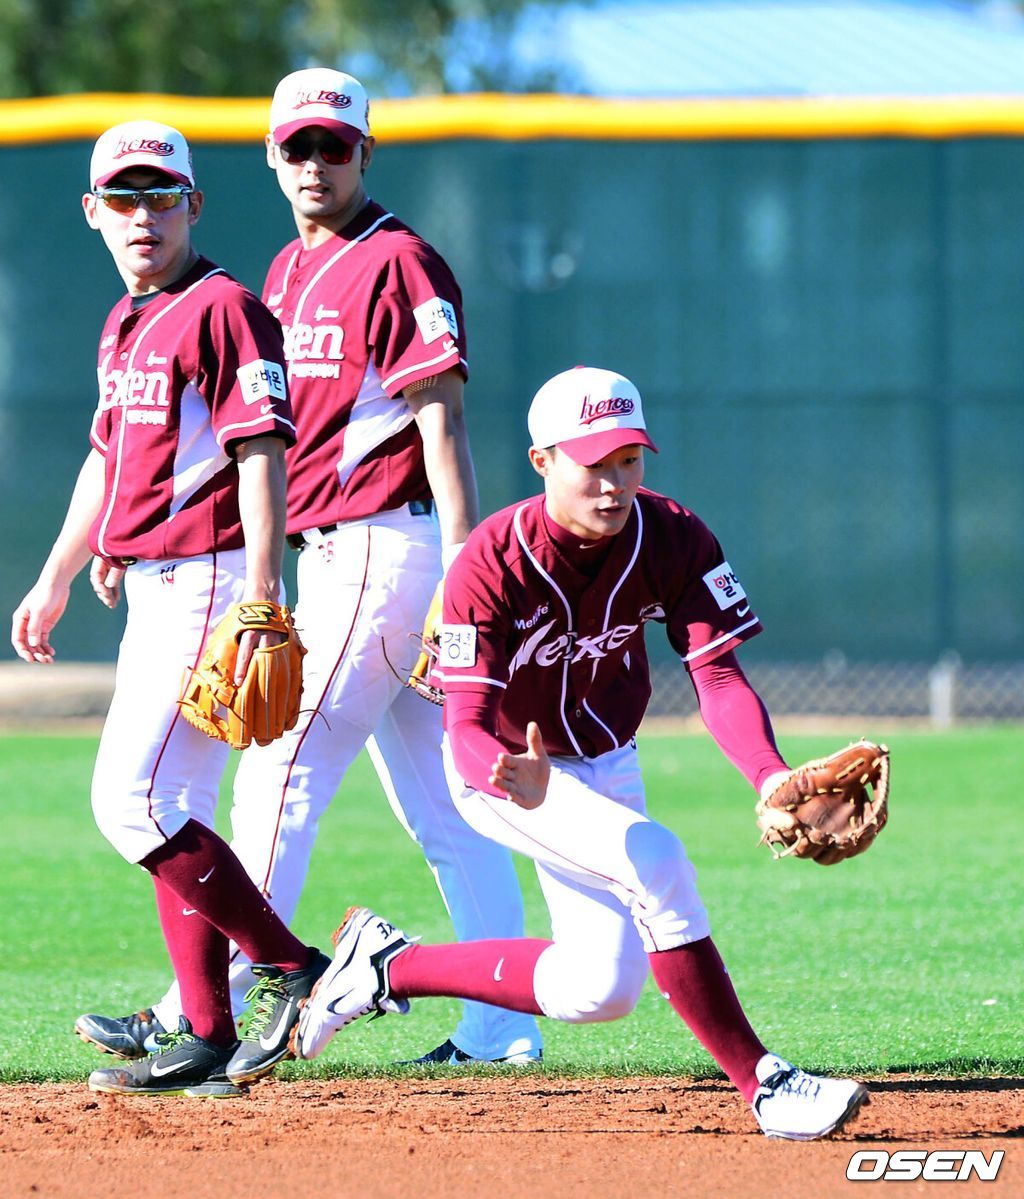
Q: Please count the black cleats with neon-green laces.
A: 2